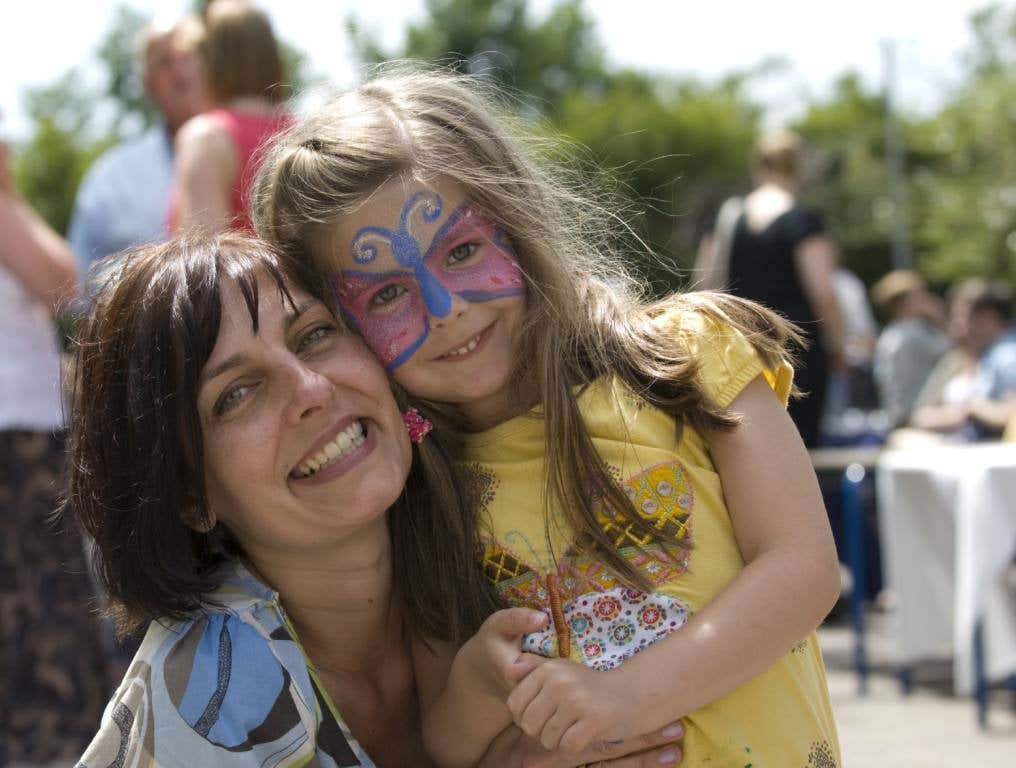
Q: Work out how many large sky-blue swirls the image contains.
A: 2